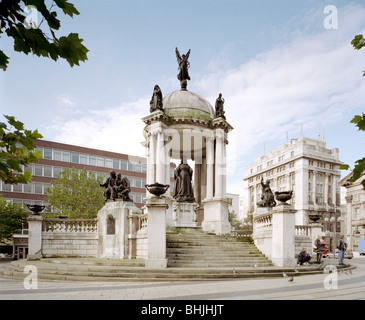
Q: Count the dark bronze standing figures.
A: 4